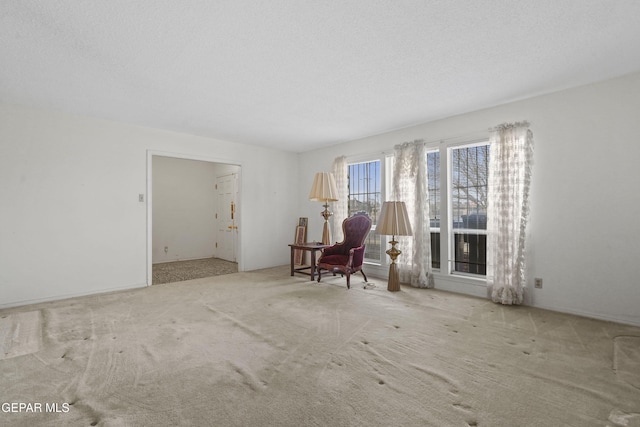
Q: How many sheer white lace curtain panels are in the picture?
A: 3